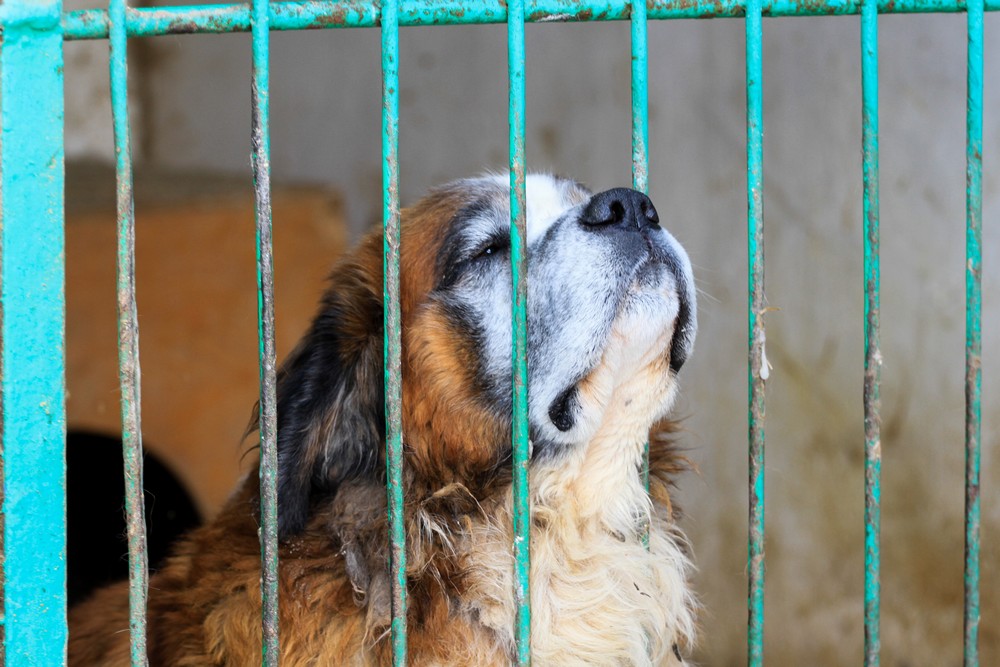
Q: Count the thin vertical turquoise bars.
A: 8